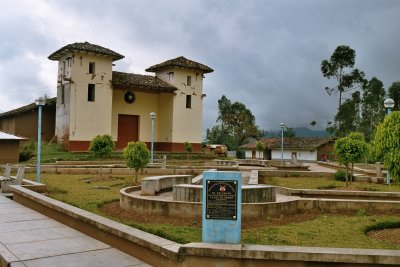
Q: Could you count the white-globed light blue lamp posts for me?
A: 4